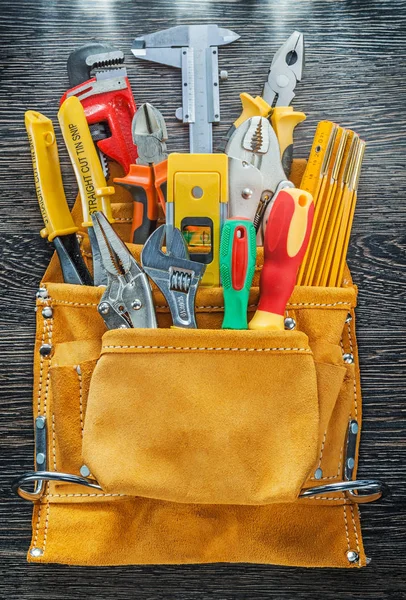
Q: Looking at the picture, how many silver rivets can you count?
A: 14